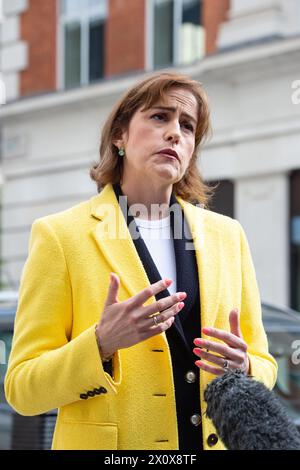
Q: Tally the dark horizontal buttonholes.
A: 3